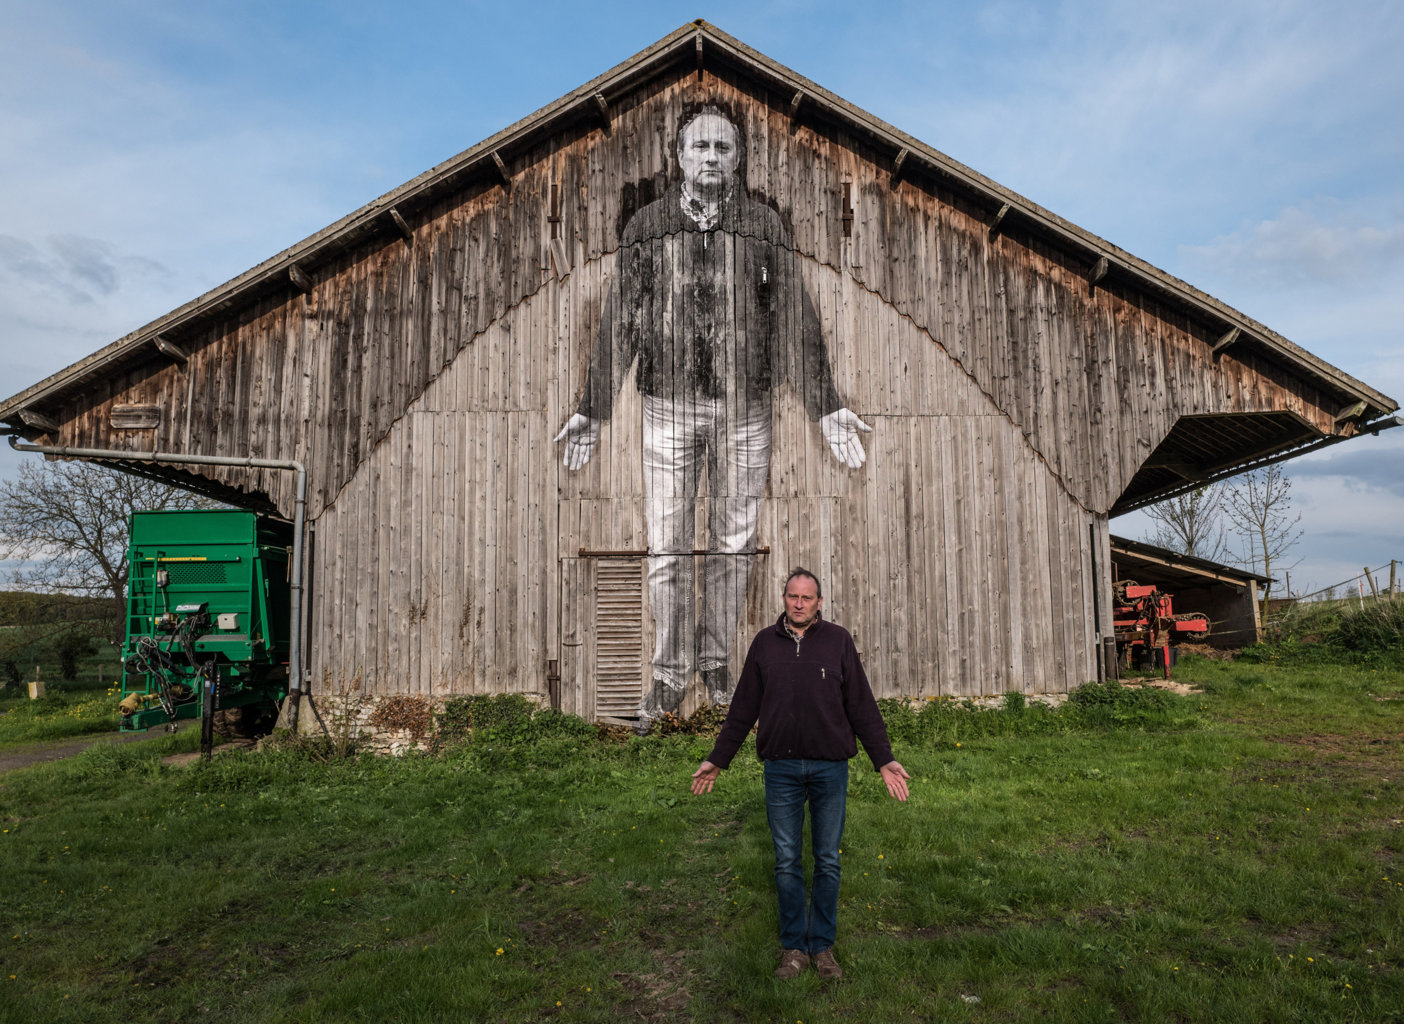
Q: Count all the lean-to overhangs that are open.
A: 2